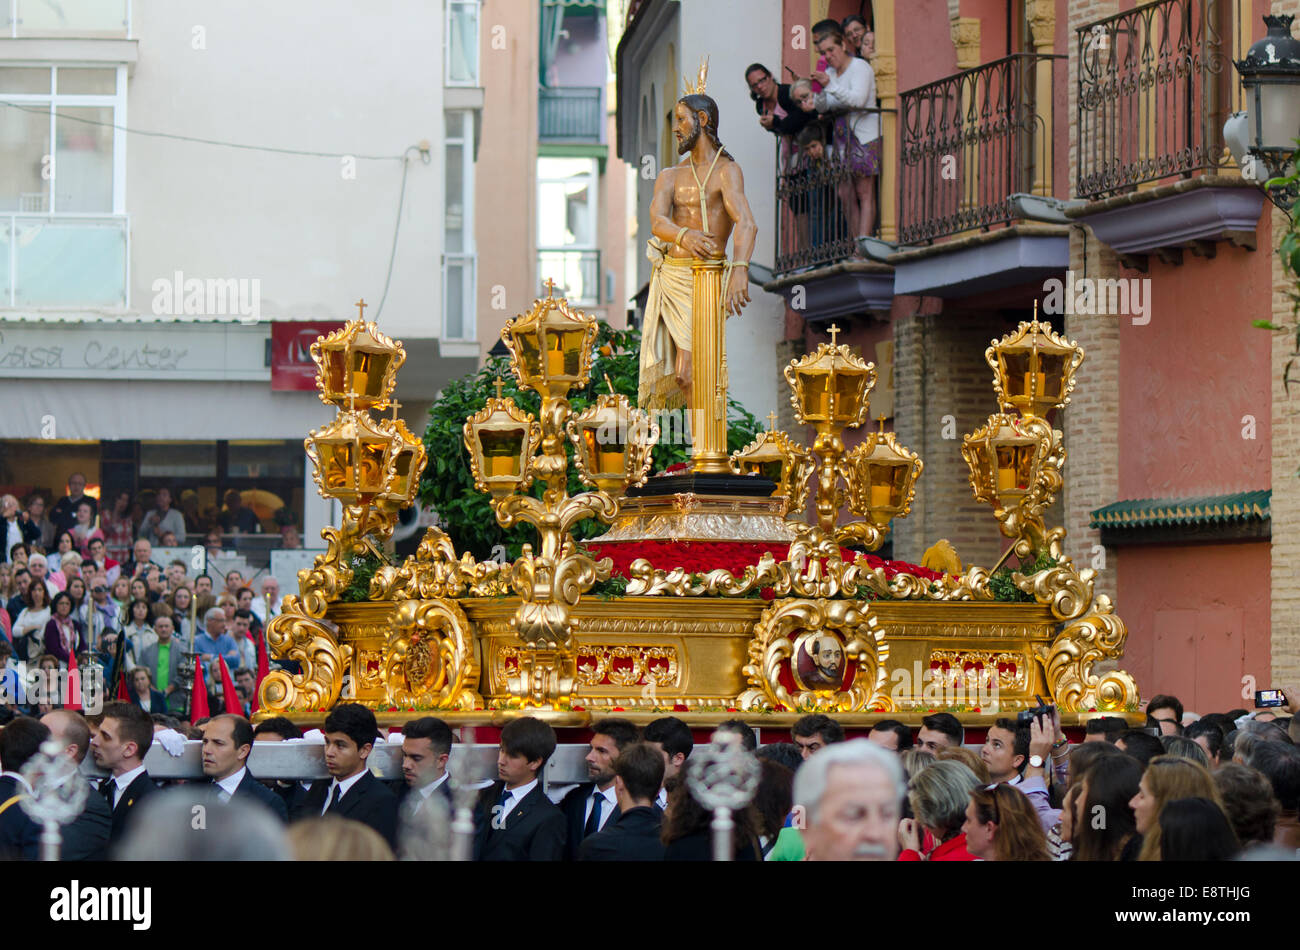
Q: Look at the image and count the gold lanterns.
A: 11